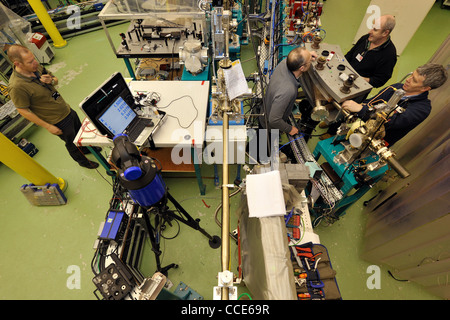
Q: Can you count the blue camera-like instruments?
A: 1